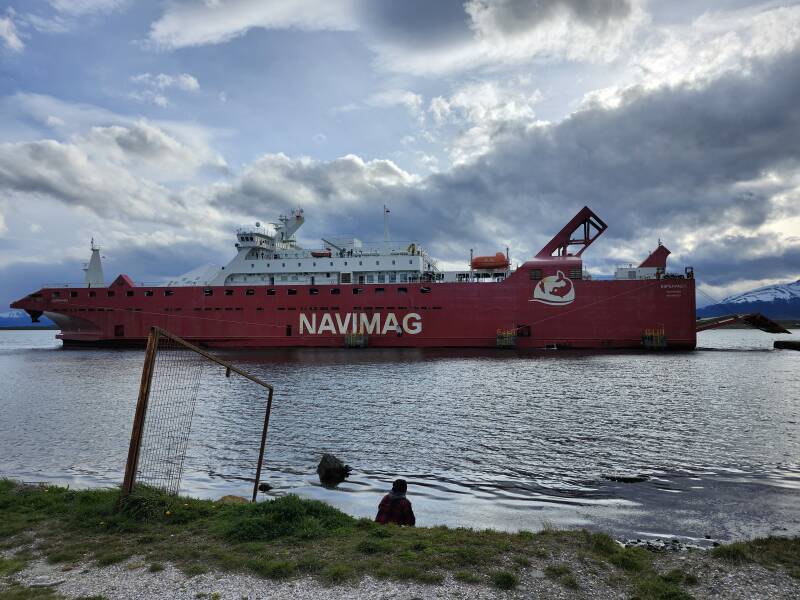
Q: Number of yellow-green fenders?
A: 3